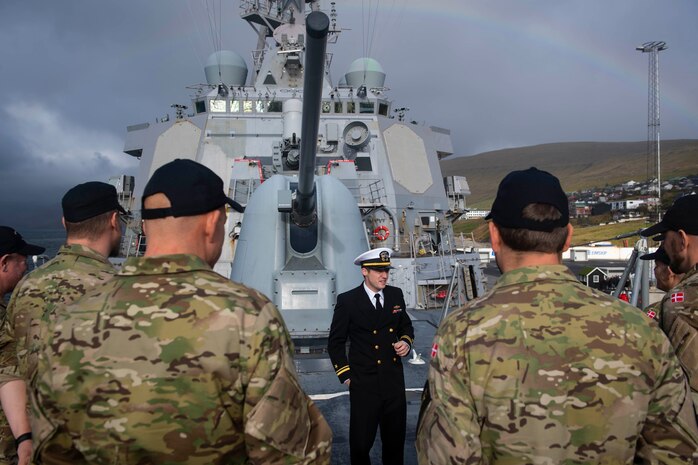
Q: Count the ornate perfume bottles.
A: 0